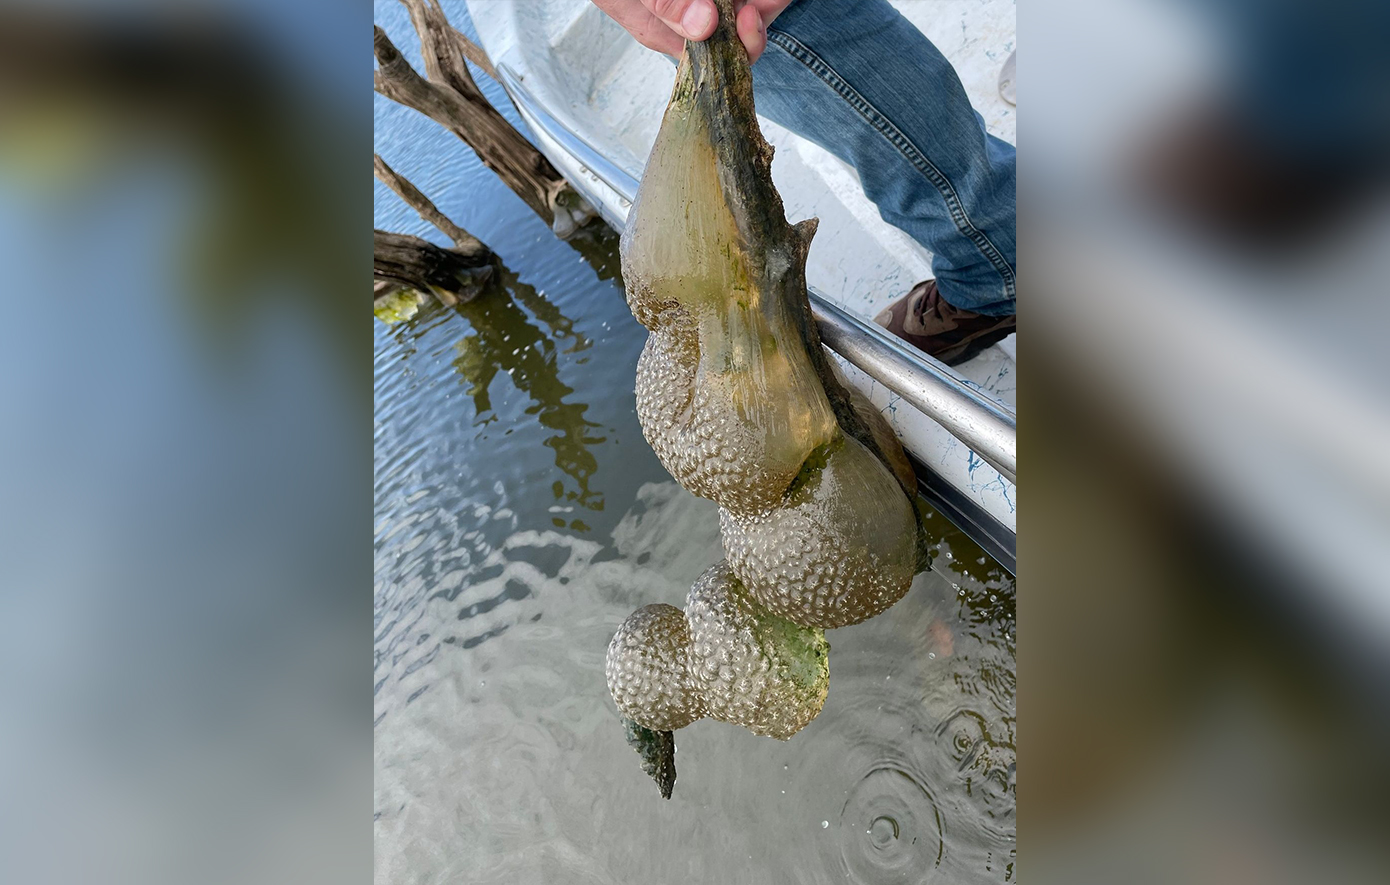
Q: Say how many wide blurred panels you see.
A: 2